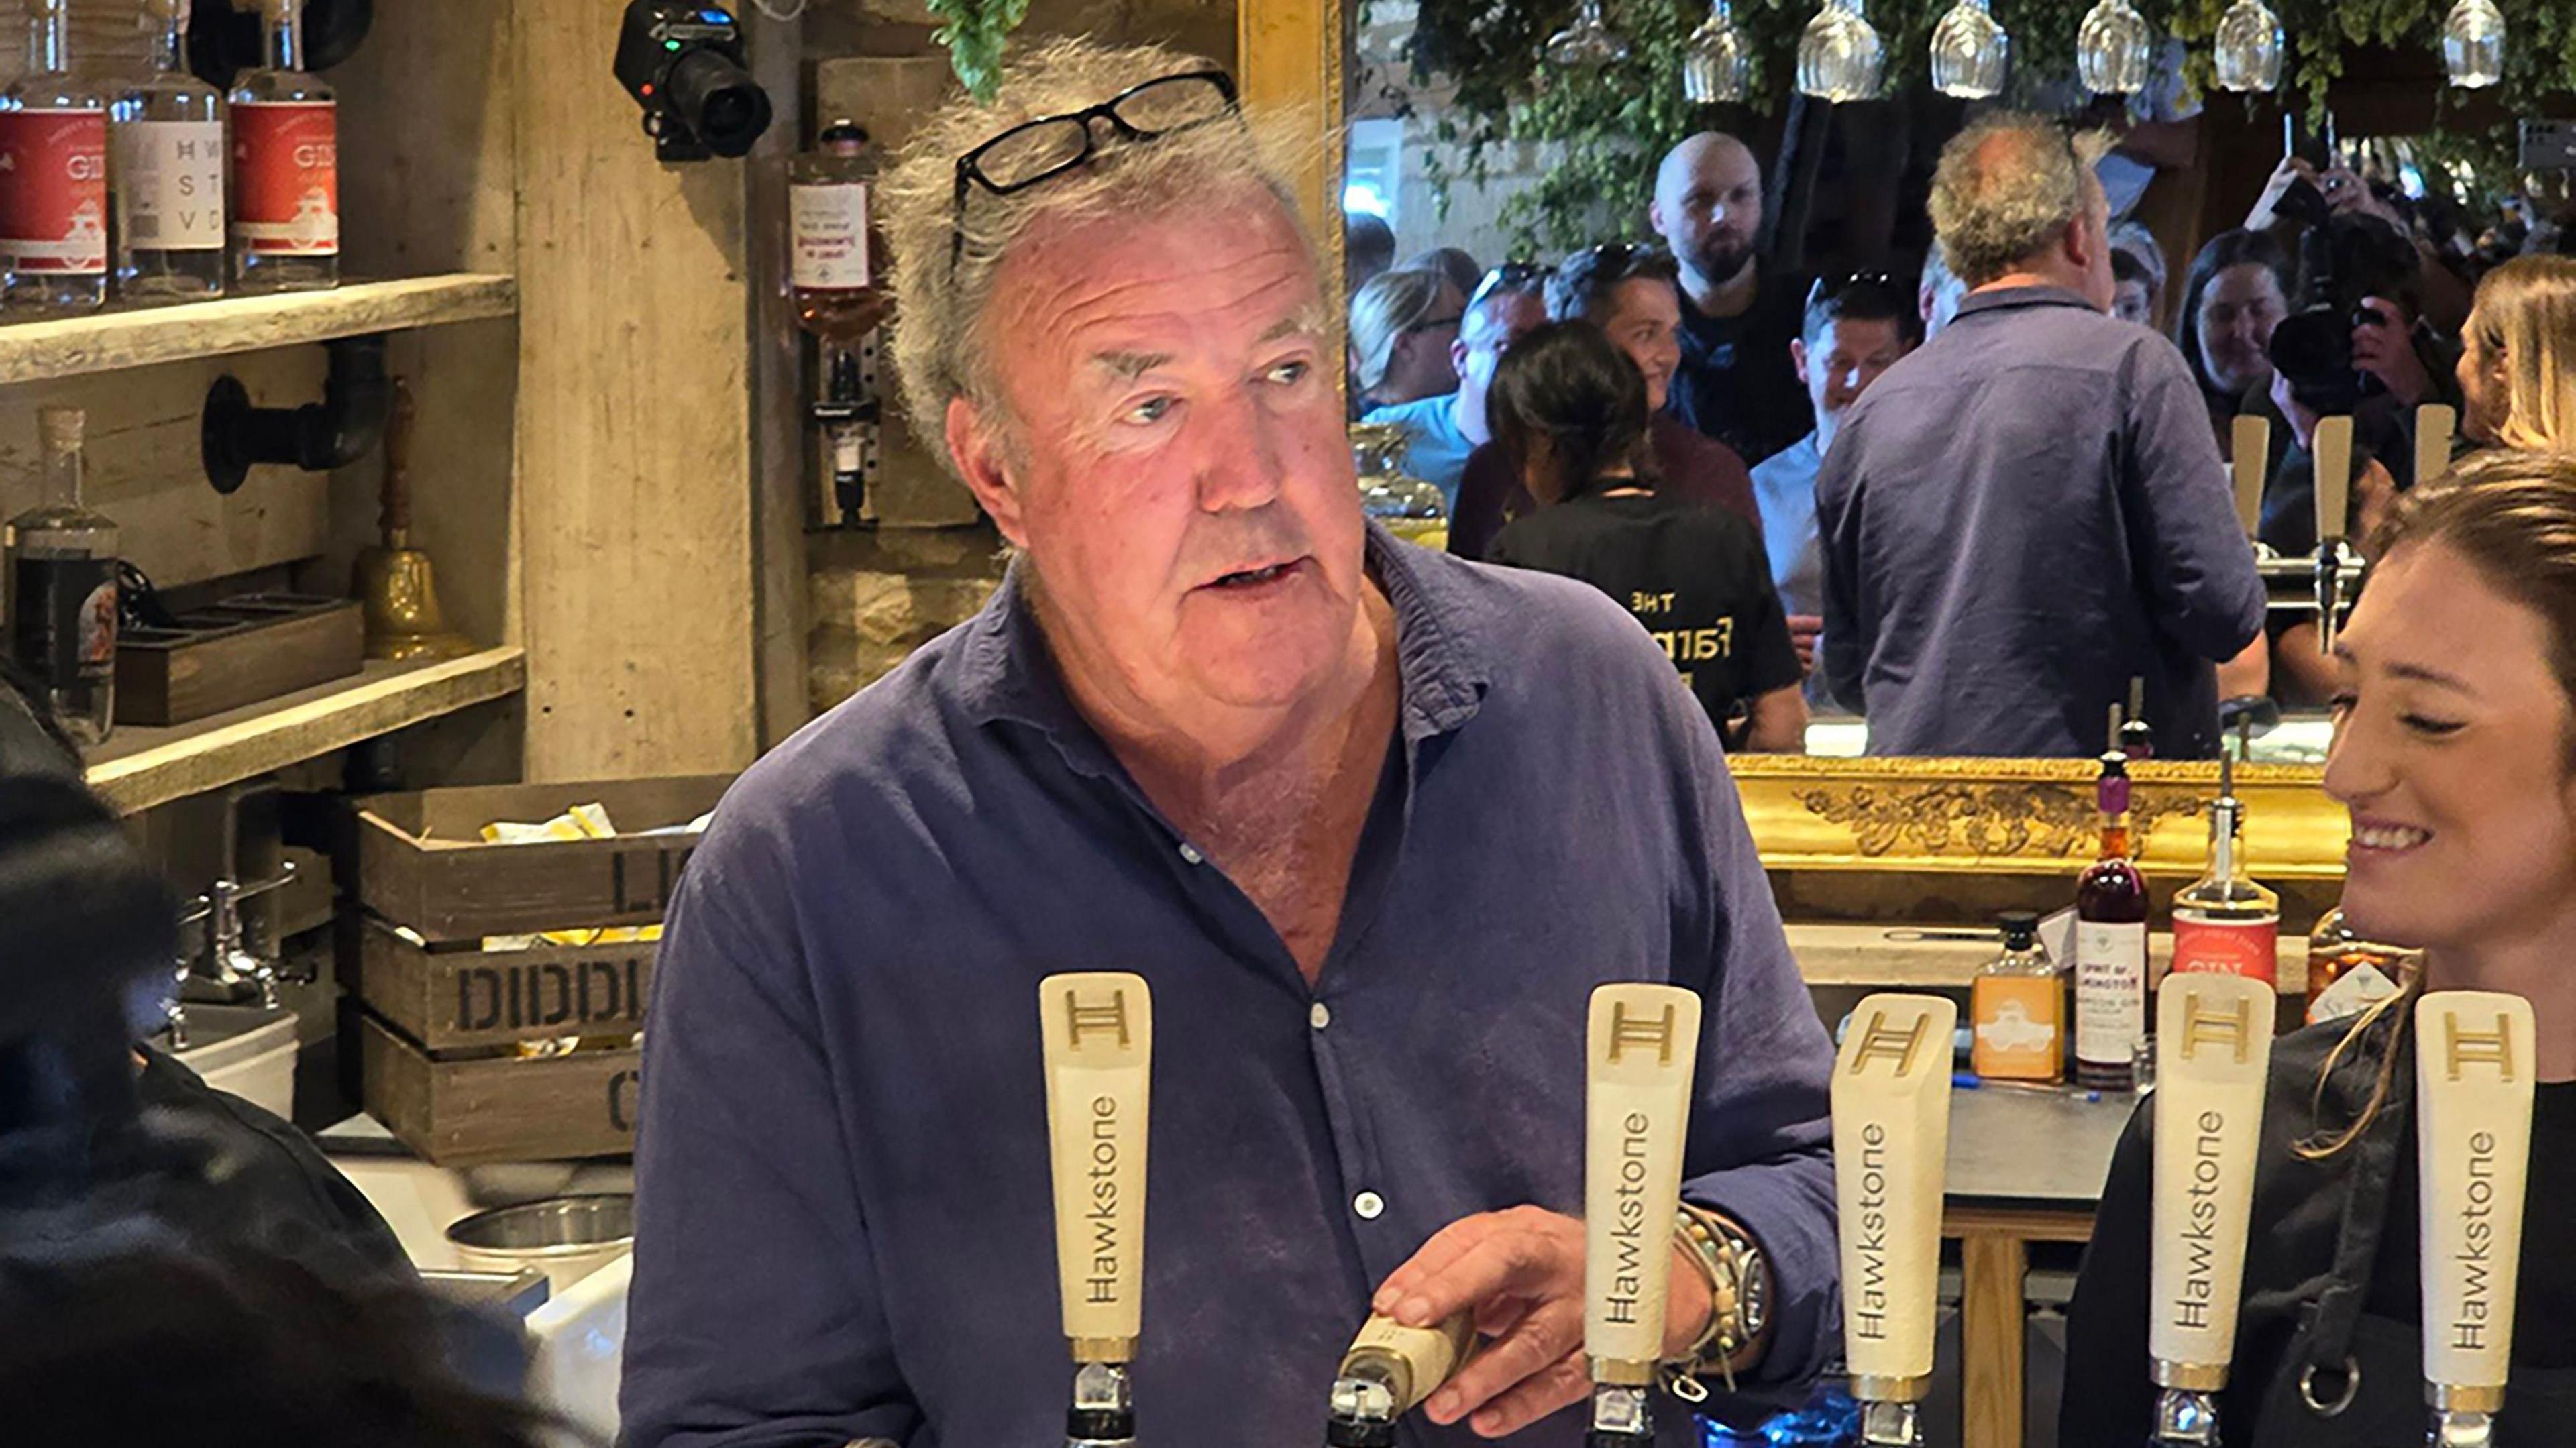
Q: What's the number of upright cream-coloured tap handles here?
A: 5